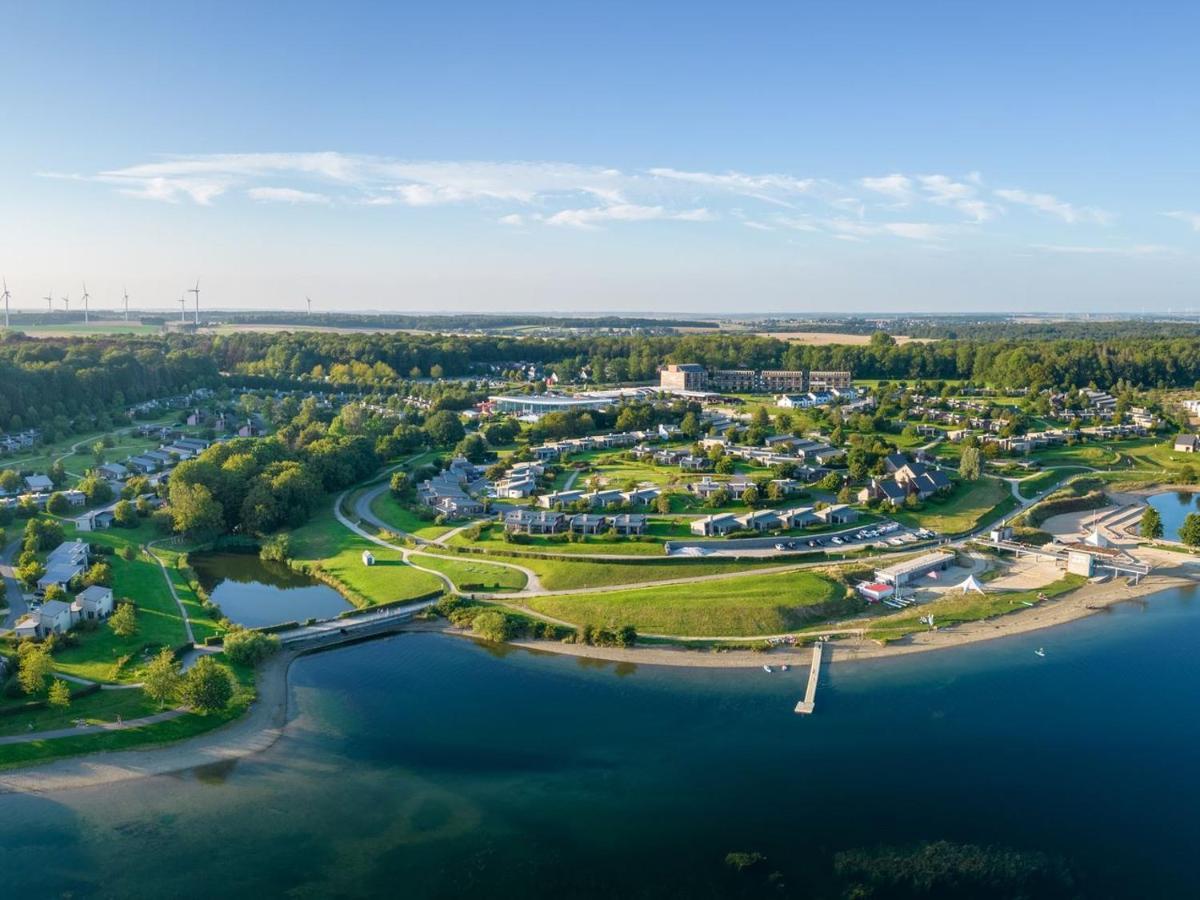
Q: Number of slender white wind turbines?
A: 8